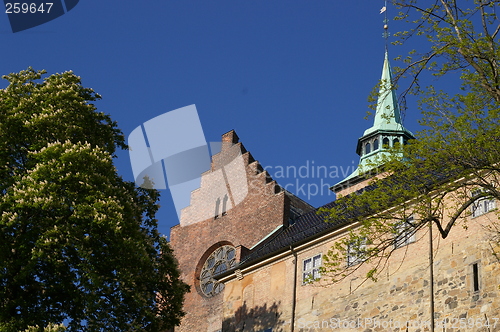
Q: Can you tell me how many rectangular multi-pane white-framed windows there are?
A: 4